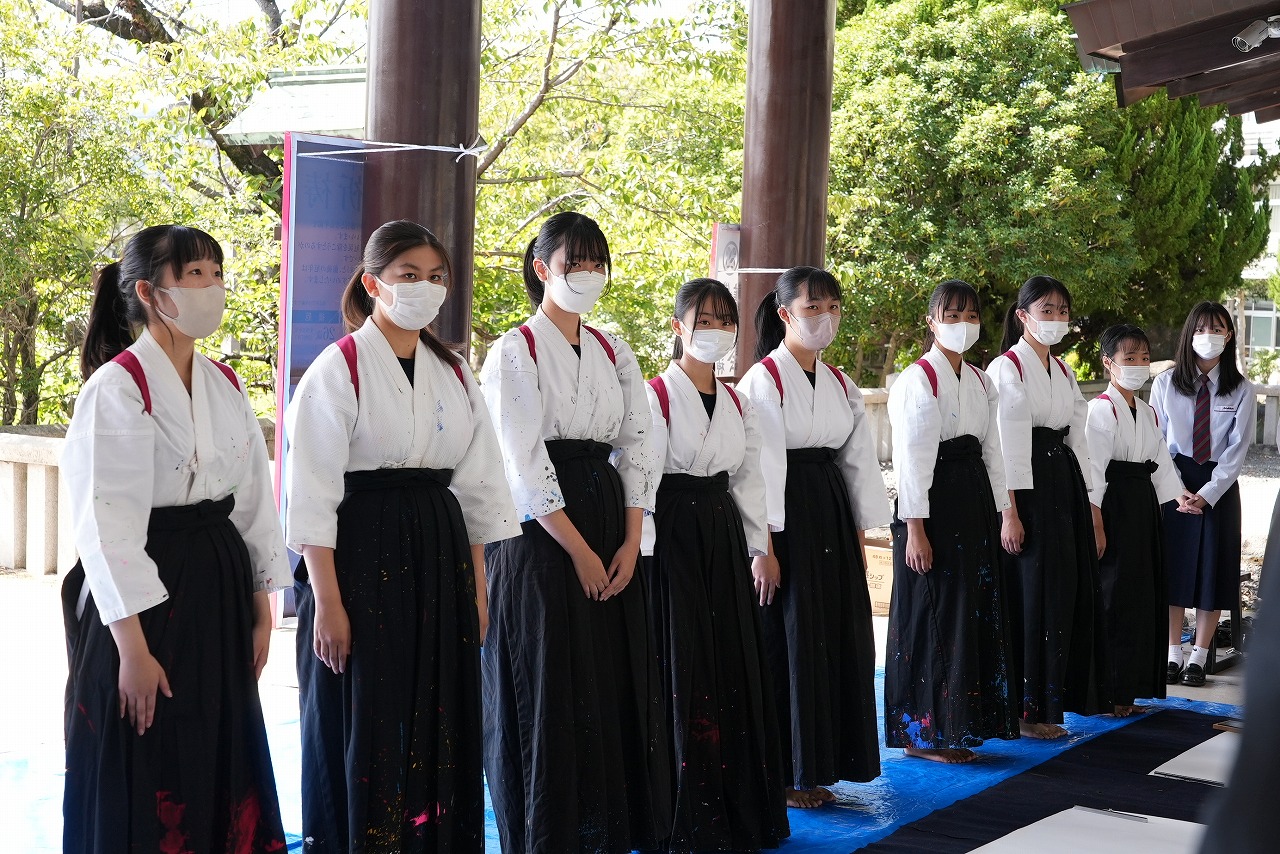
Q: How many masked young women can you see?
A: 9